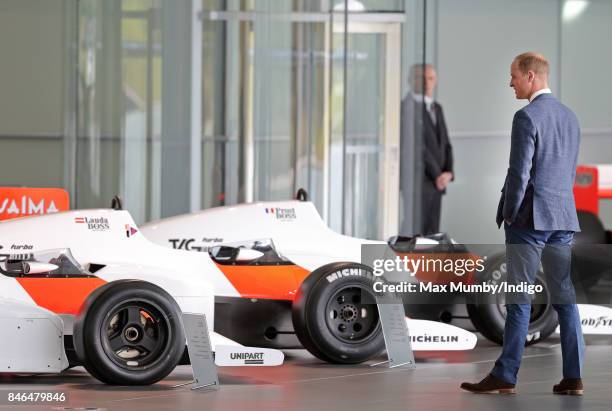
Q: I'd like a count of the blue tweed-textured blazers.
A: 1